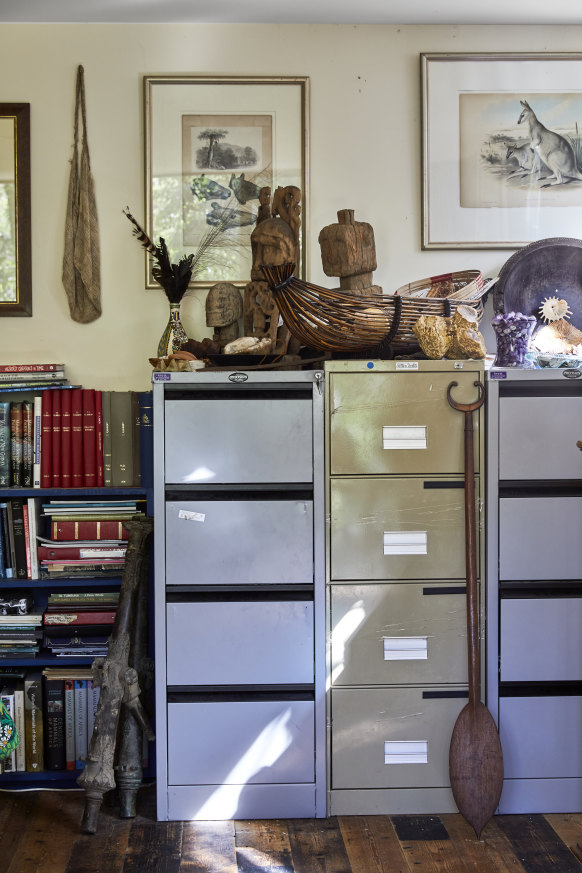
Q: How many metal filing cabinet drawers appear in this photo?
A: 12